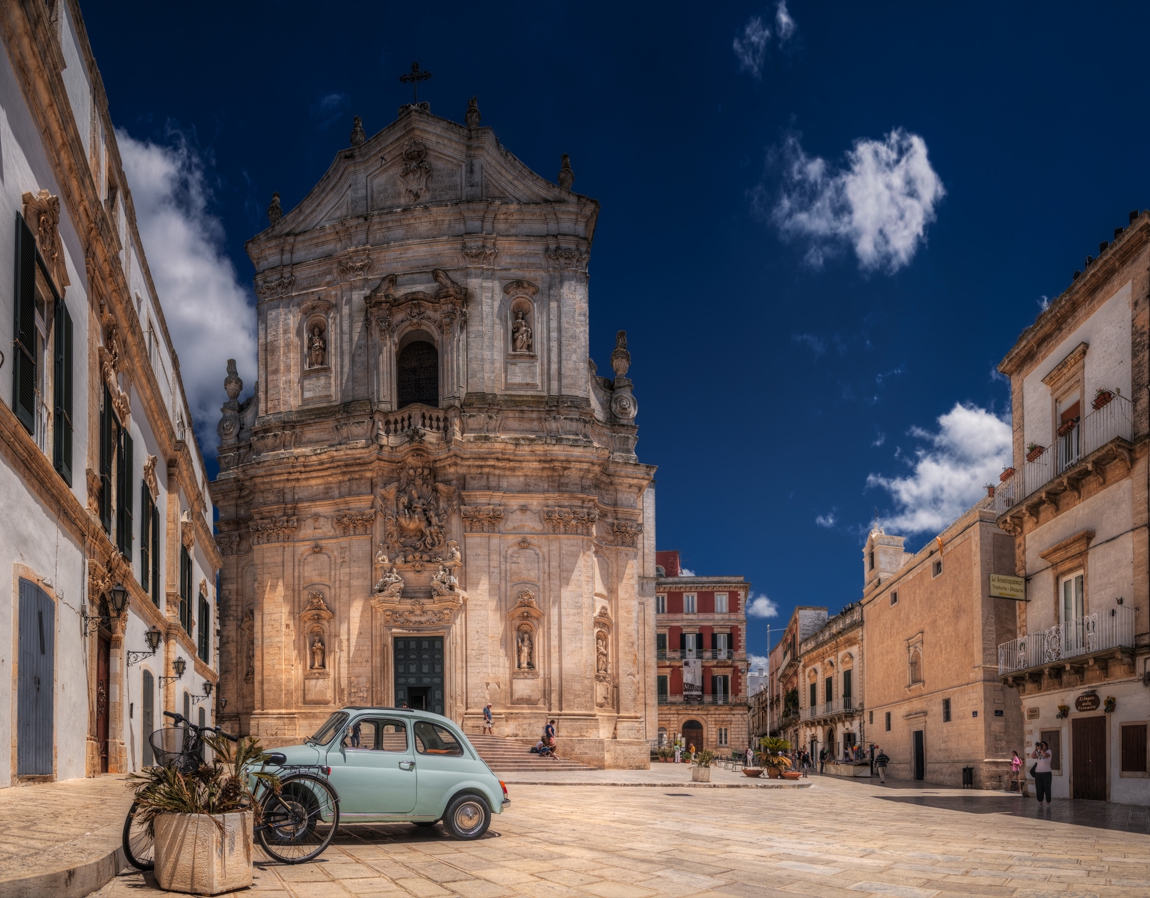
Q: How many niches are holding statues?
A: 5